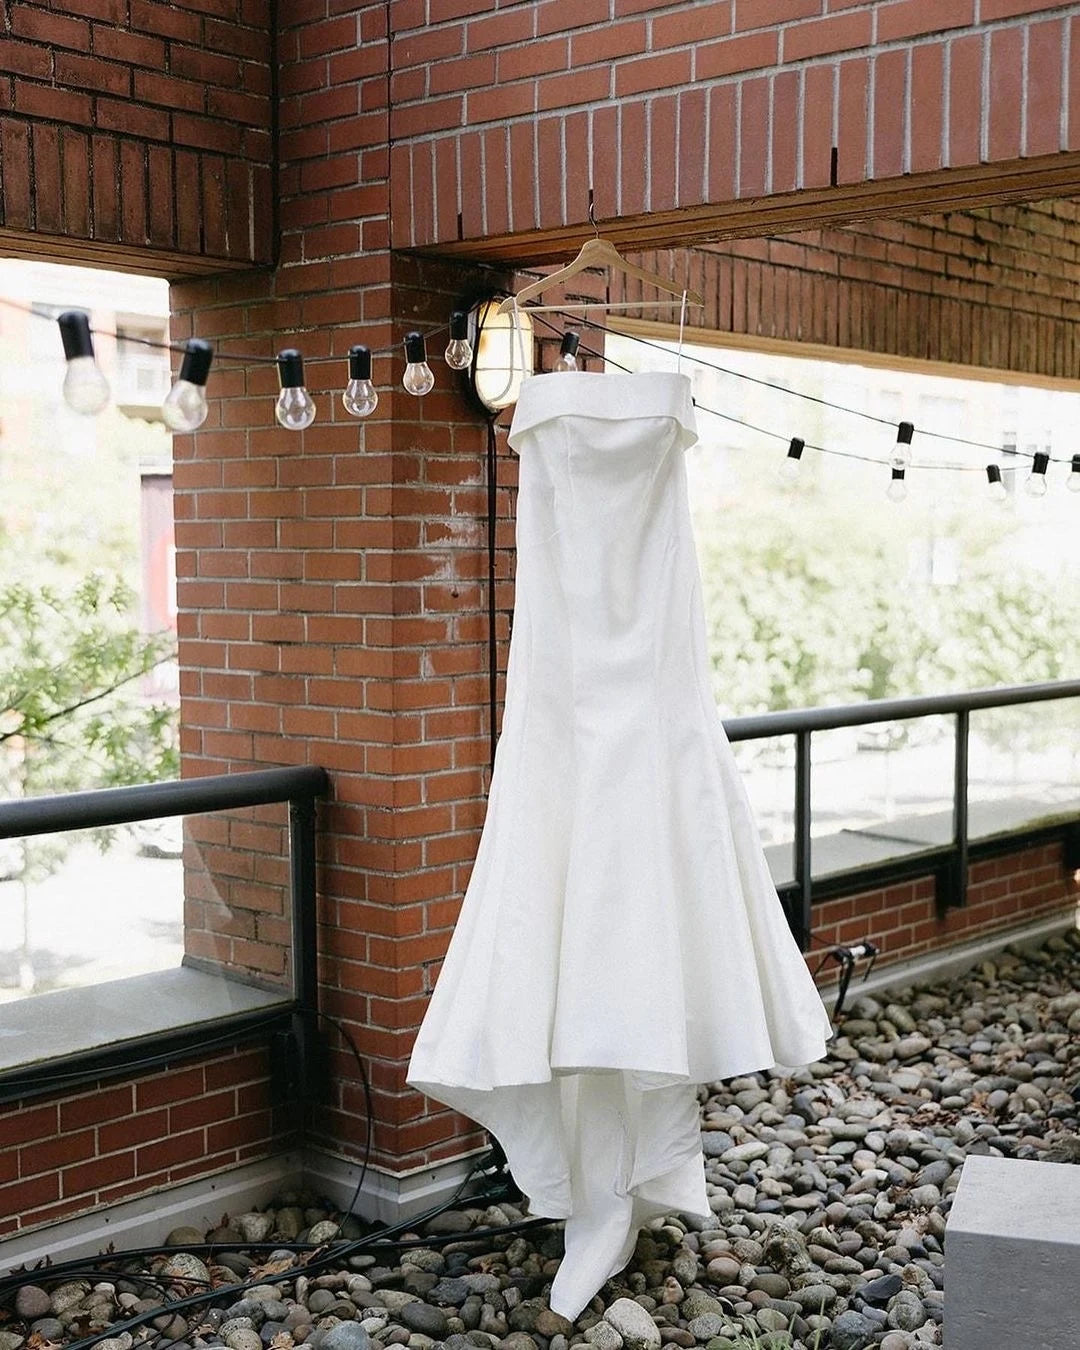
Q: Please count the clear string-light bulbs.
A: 13